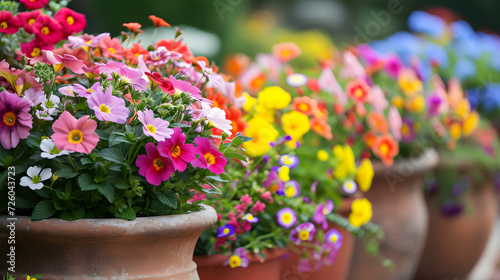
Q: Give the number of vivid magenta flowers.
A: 3